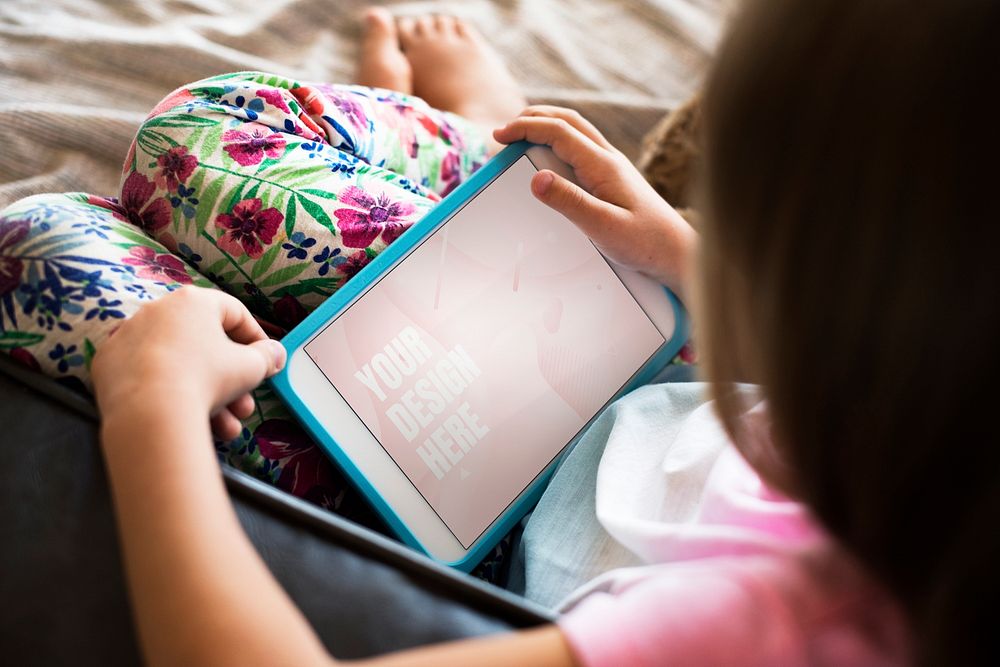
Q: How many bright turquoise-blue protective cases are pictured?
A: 1